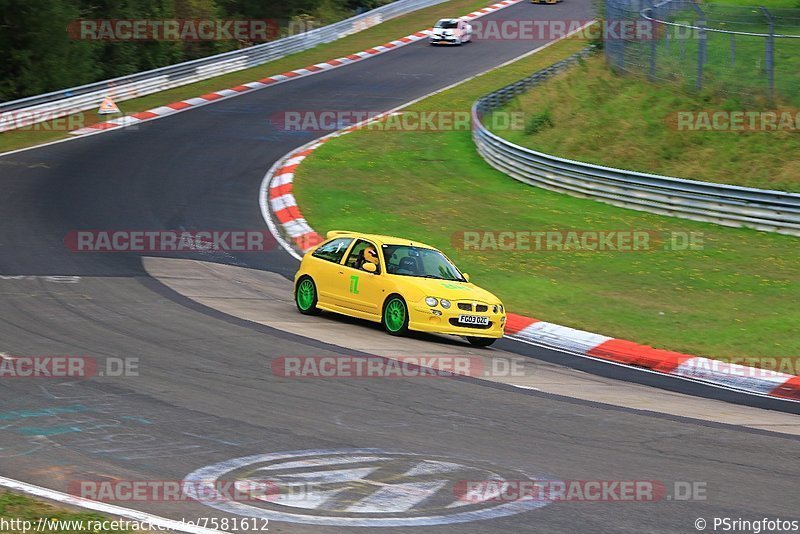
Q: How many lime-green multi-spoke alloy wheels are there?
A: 2